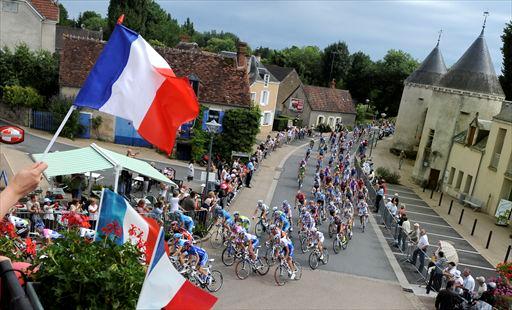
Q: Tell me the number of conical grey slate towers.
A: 2